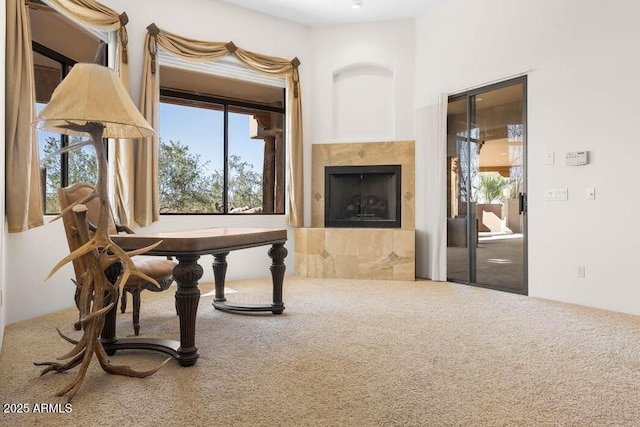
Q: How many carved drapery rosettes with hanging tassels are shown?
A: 3